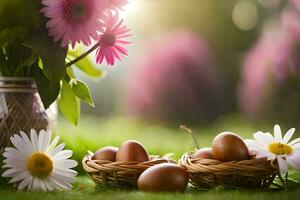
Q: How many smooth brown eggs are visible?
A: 5